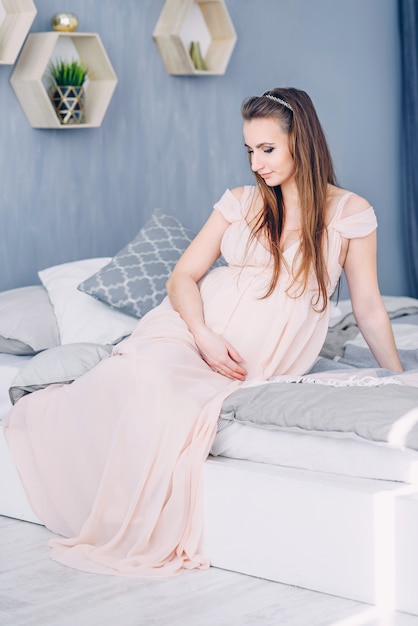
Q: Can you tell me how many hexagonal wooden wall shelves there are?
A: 3